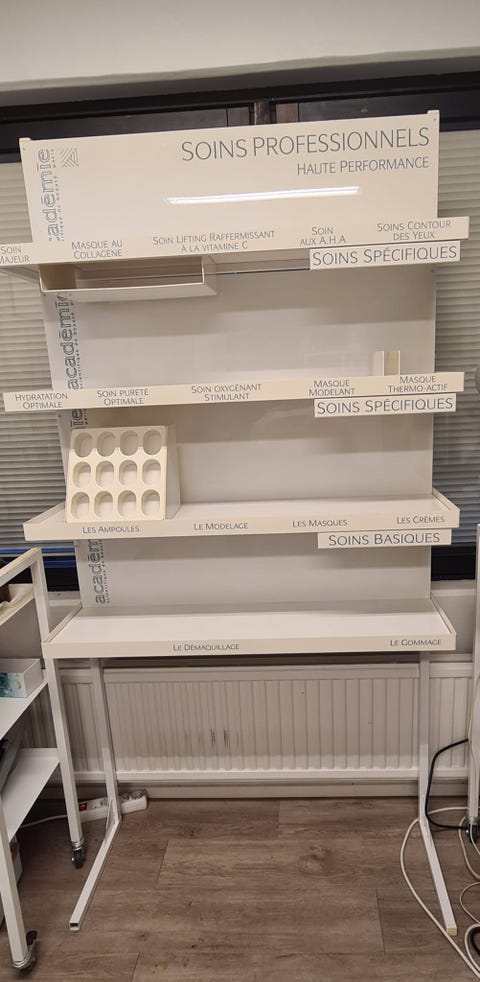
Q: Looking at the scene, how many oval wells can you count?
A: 12